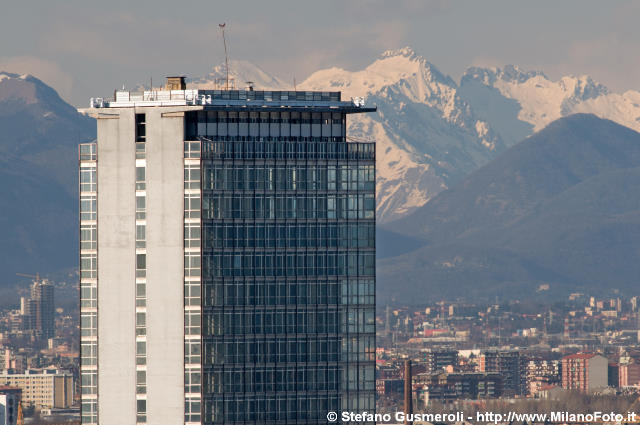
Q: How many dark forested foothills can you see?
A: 2